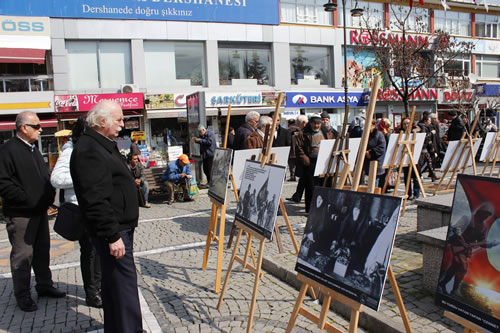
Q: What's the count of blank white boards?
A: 5